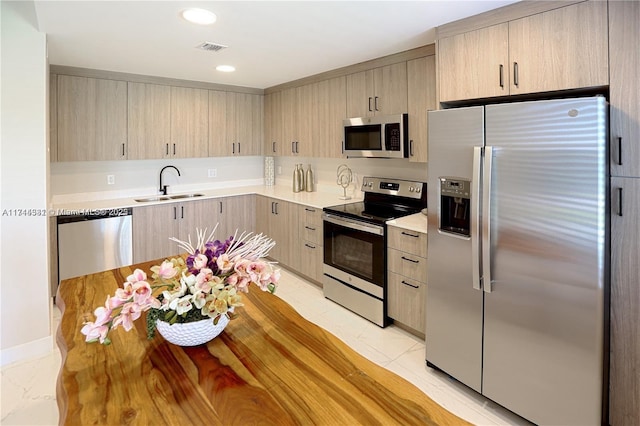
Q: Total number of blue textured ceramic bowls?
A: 0